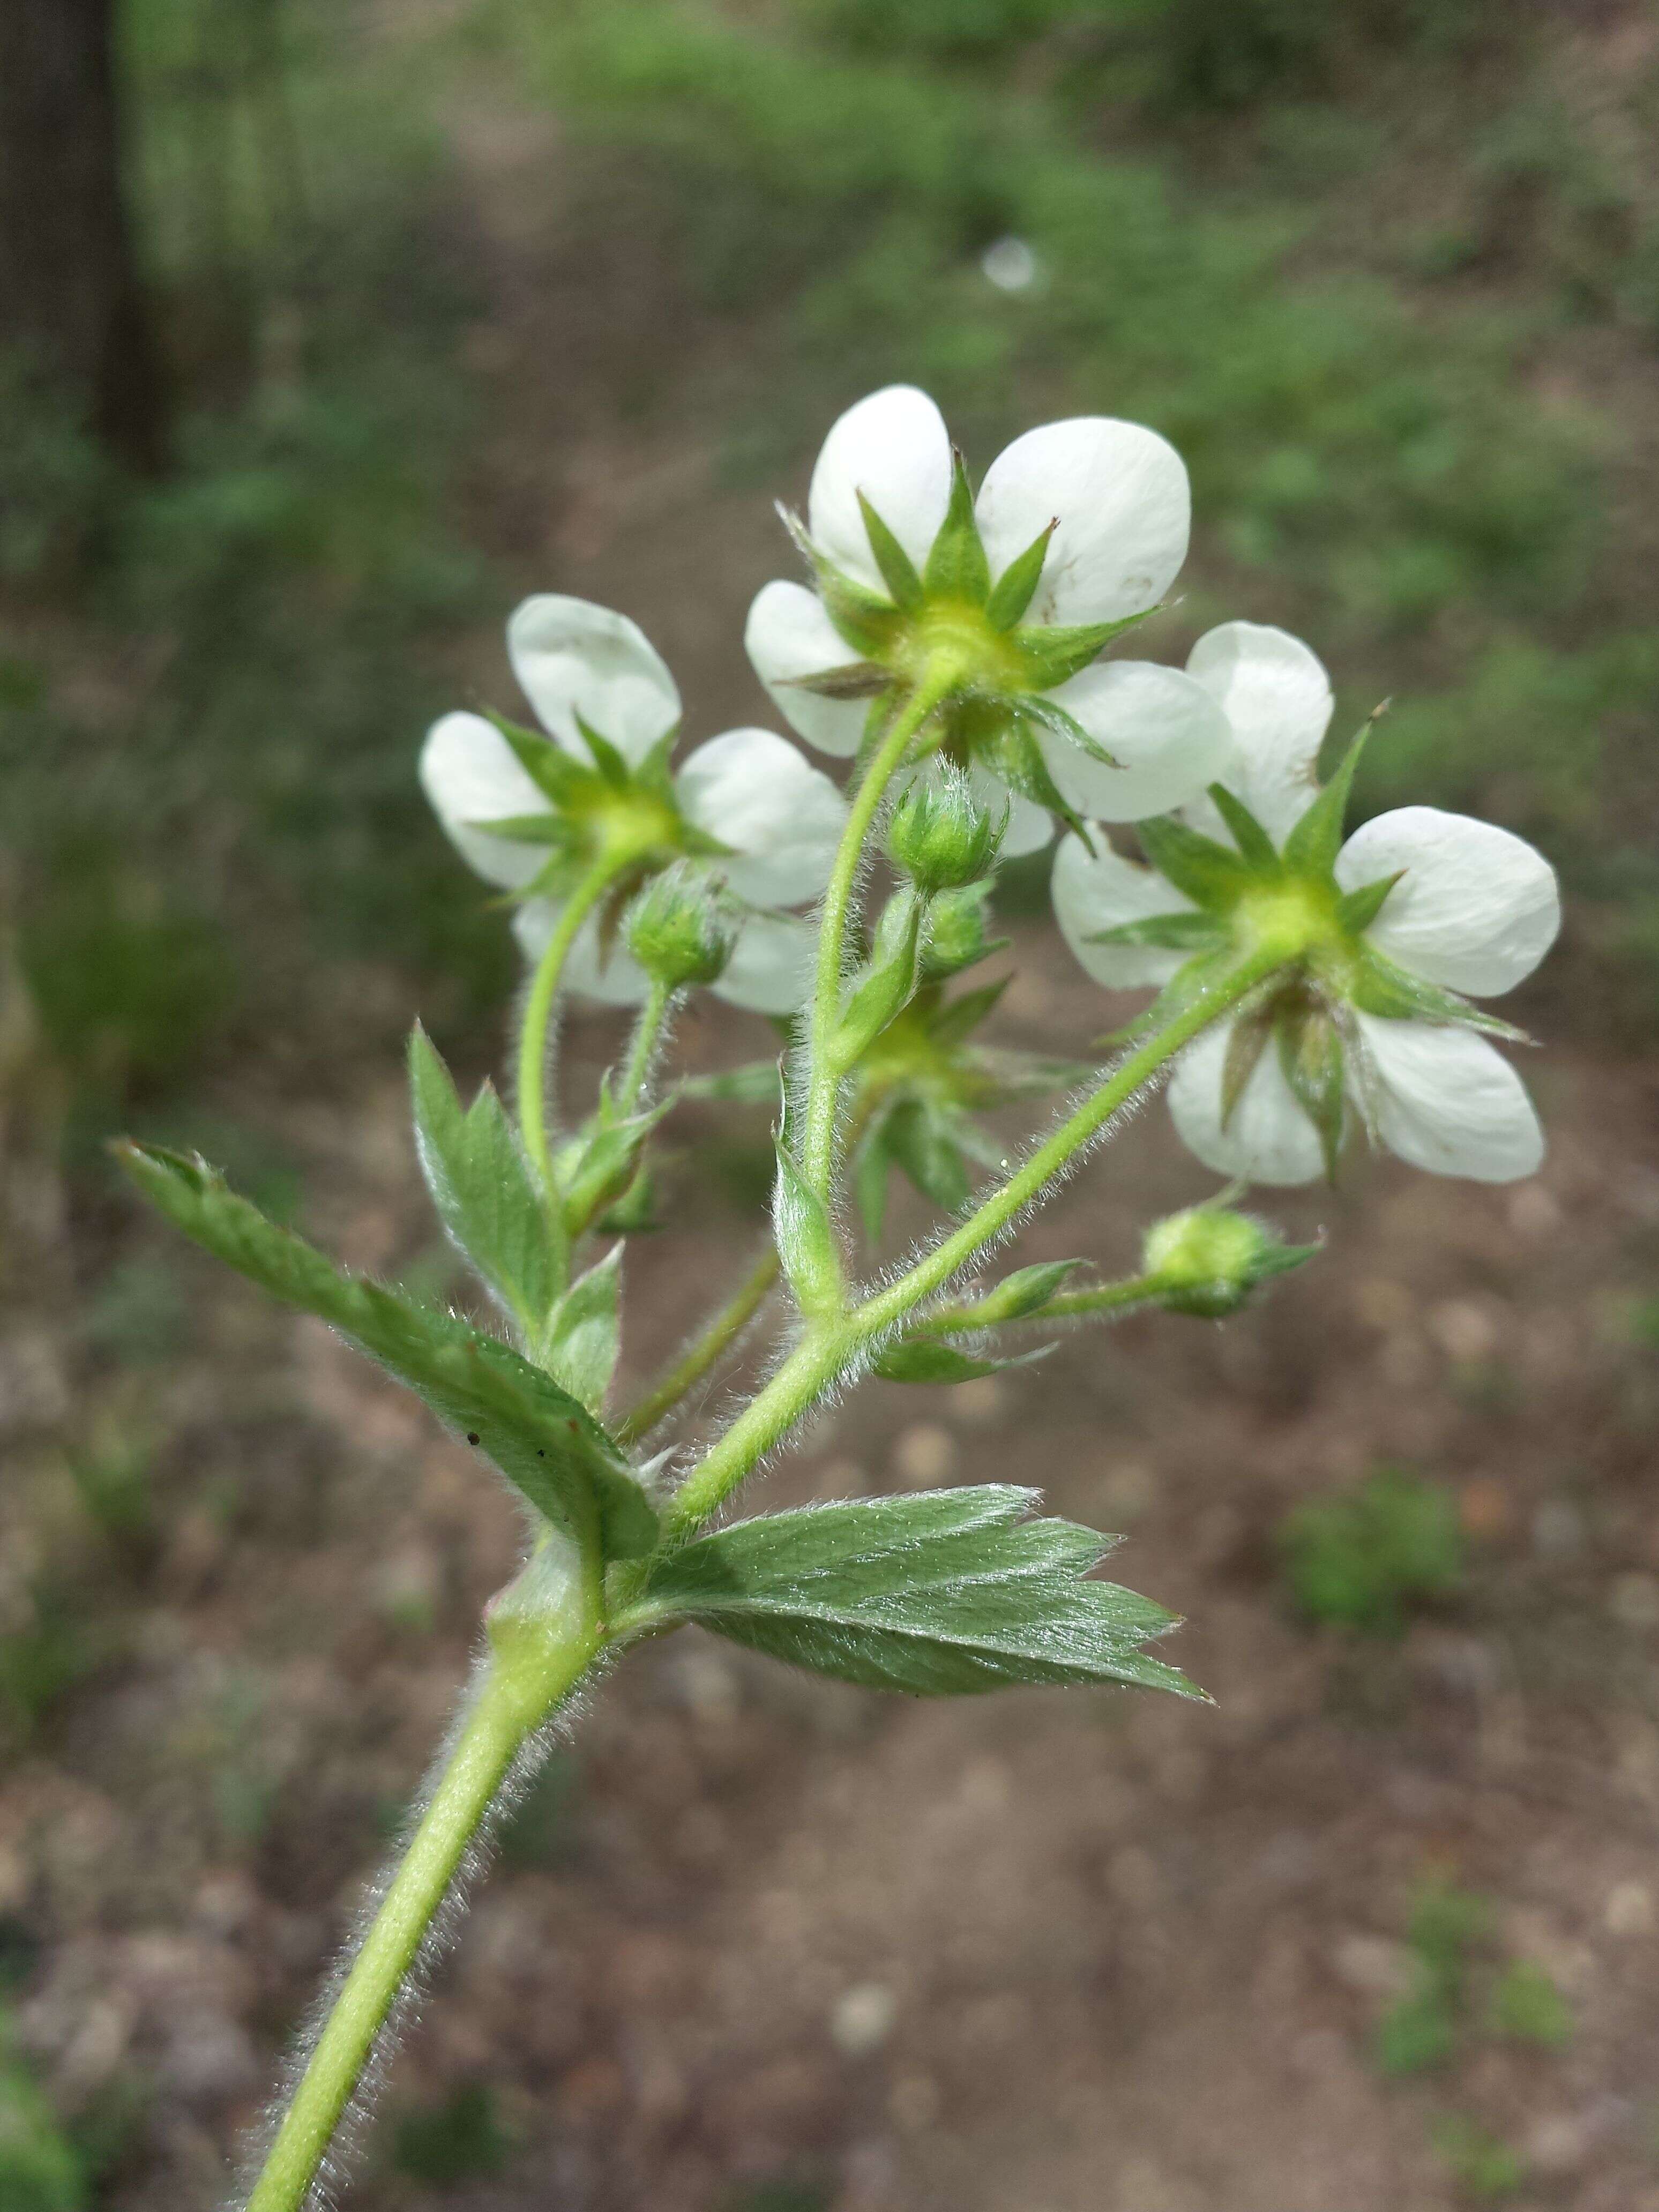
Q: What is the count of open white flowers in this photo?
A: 3